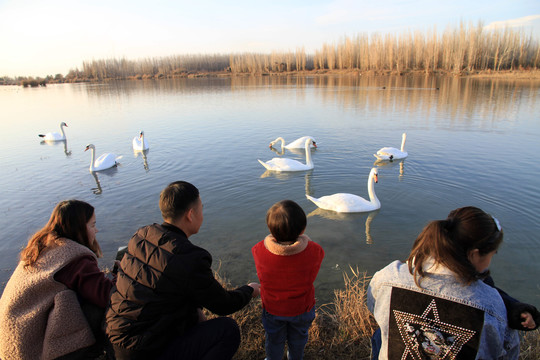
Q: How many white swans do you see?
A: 7